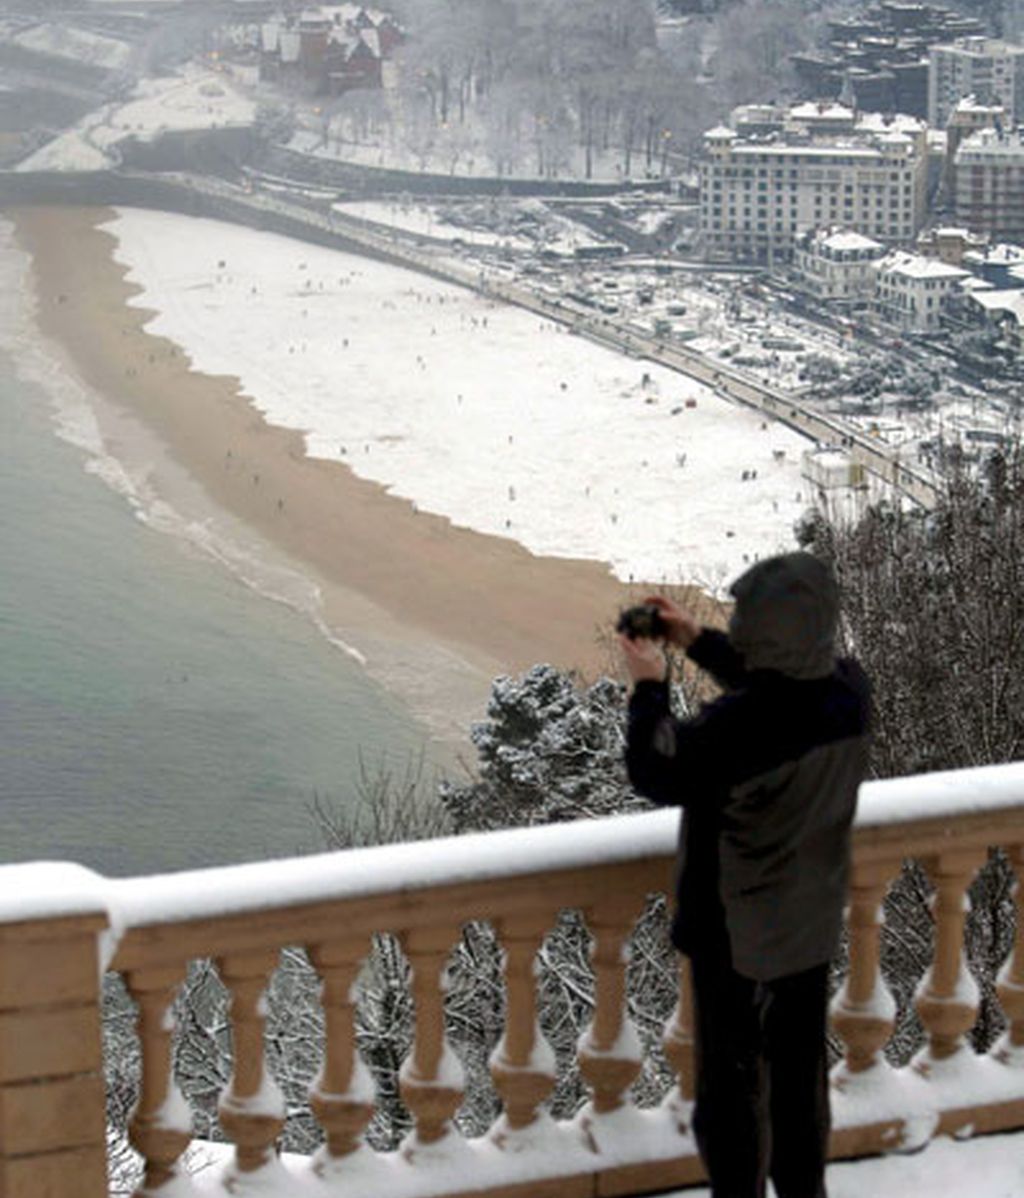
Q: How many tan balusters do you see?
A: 10